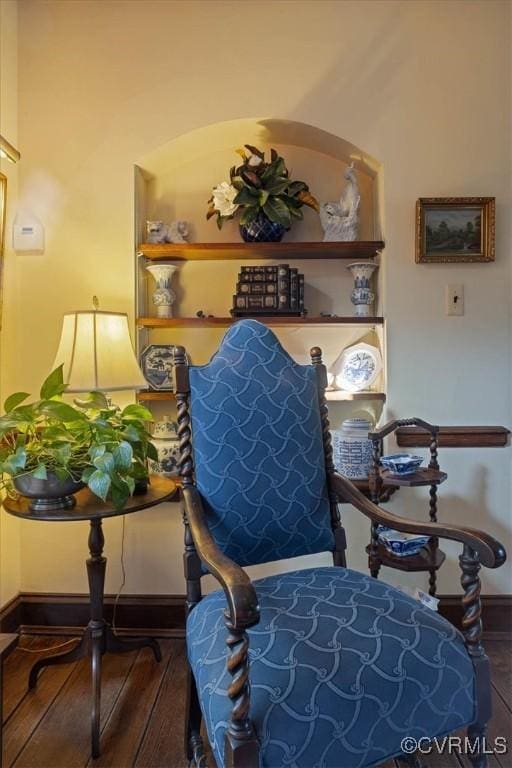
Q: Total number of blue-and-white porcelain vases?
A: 2